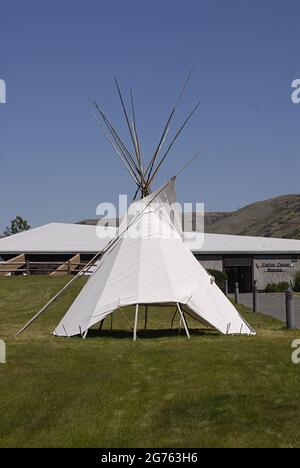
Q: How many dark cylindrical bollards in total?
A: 4